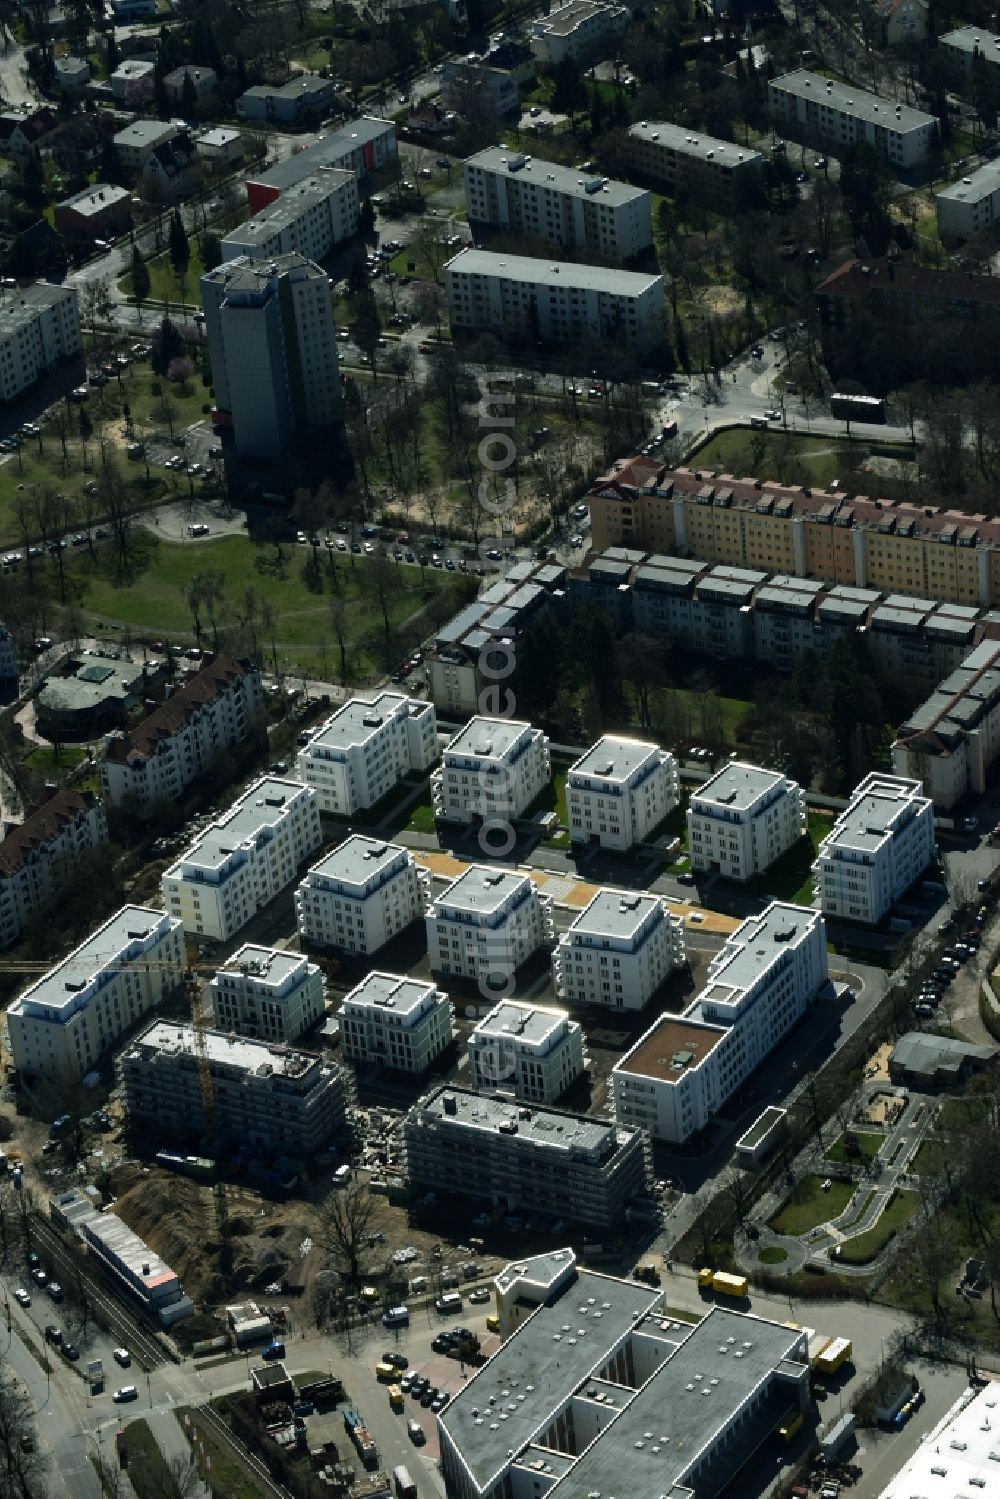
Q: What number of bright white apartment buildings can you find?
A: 14